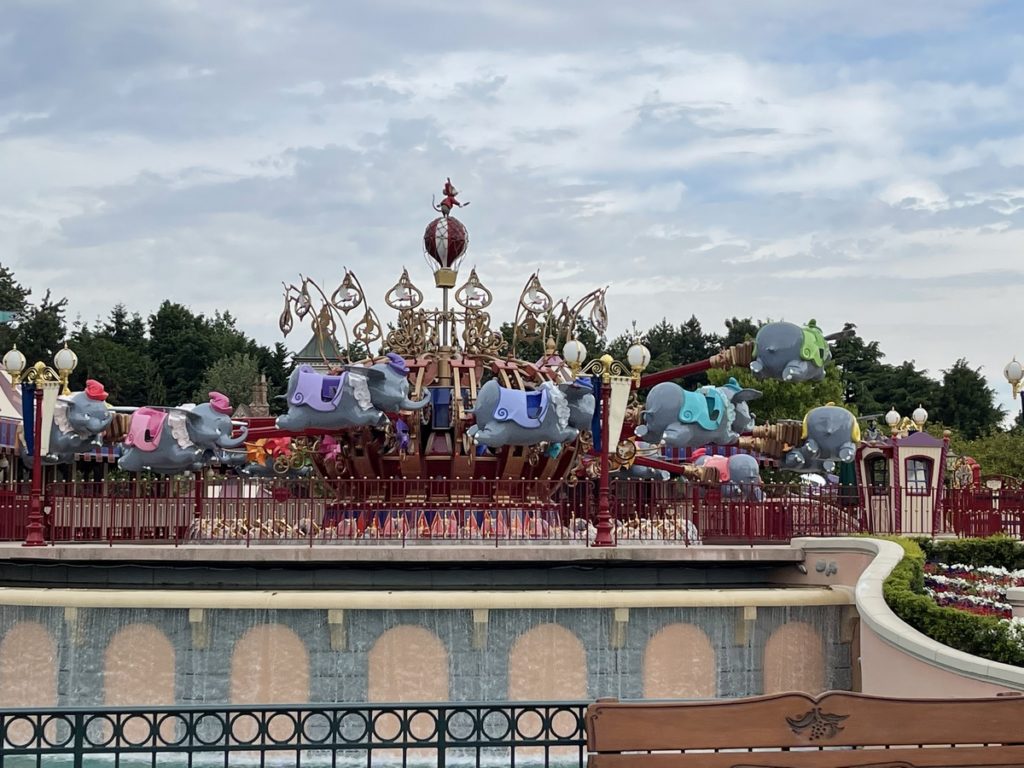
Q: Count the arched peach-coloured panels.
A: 7